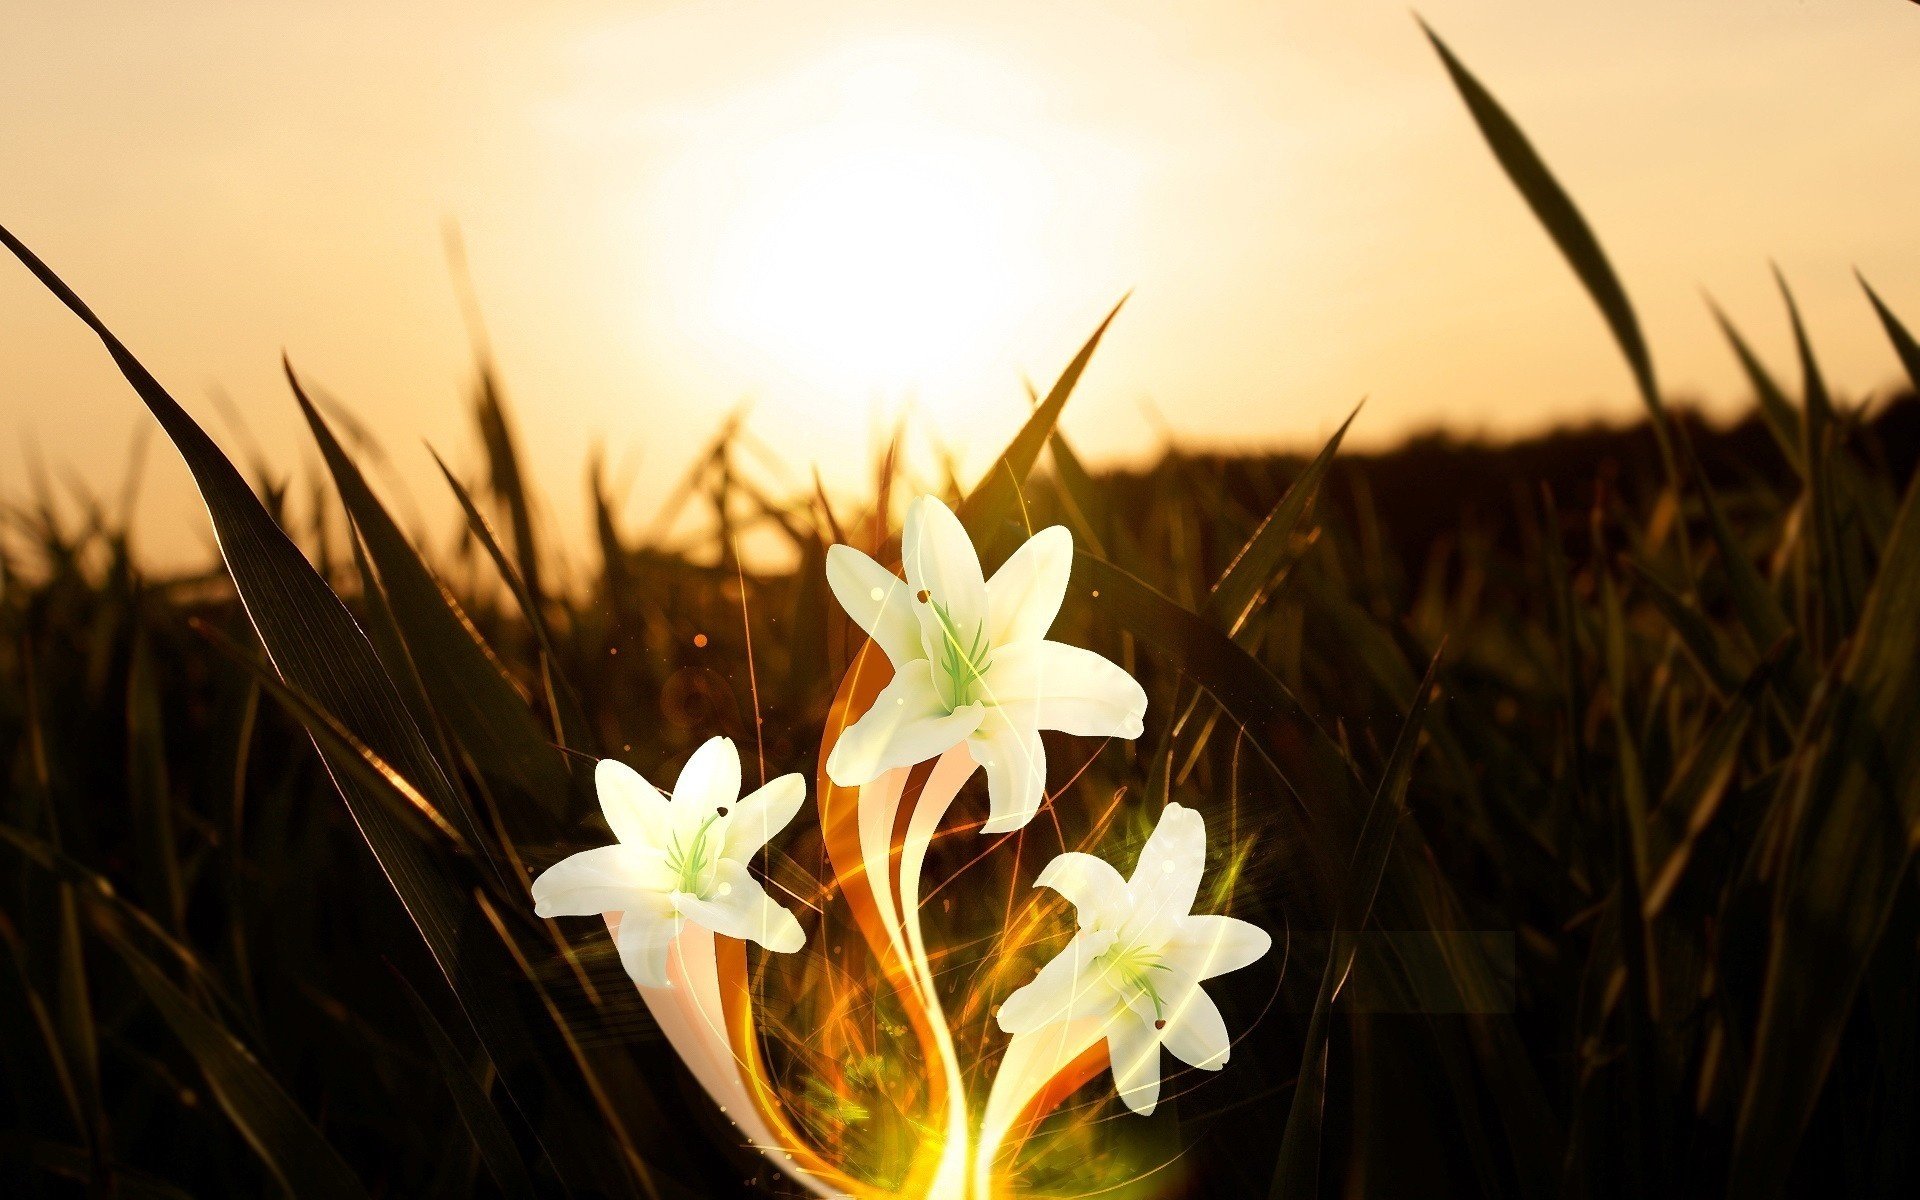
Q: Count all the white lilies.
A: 3